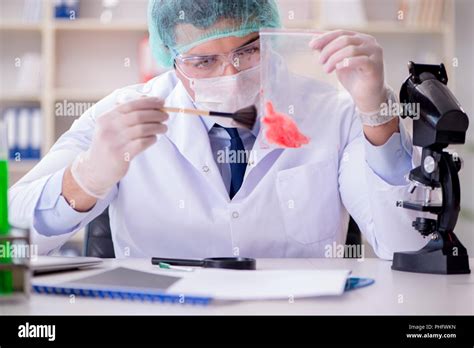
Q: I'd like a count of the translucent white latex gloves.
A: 2